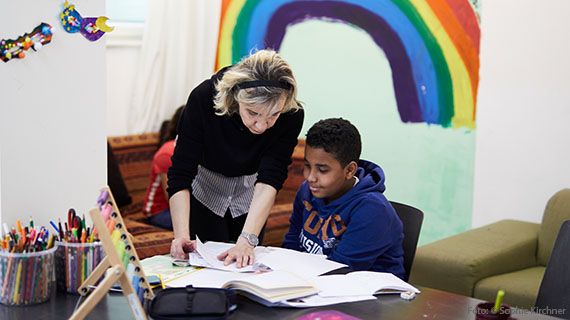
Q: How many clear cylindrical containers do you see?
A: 2